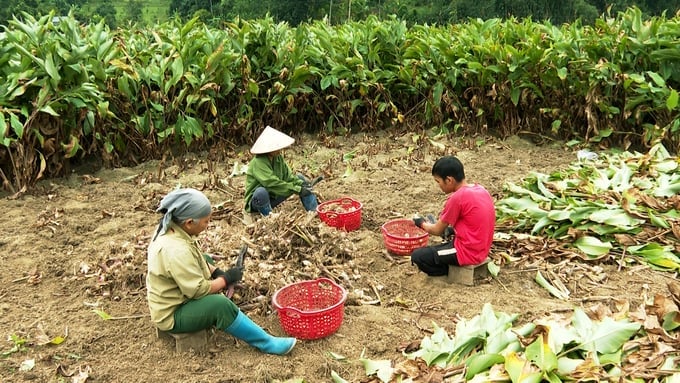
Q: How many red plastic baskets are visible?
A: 3